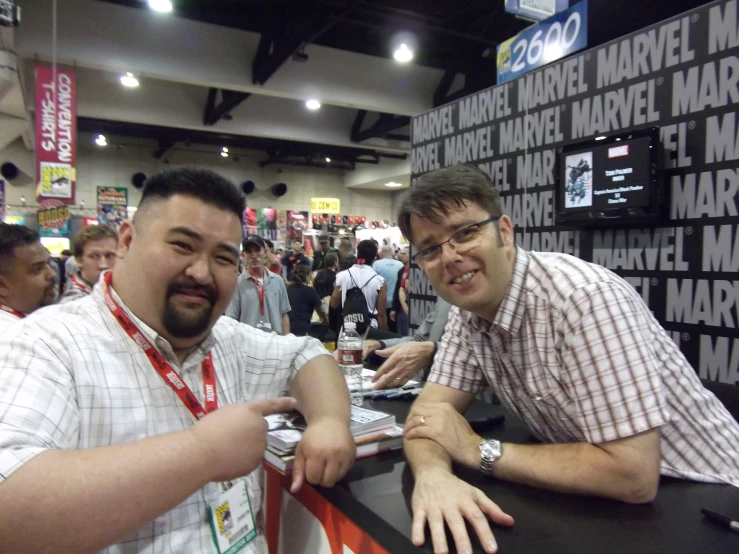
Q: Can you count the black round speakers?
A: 4